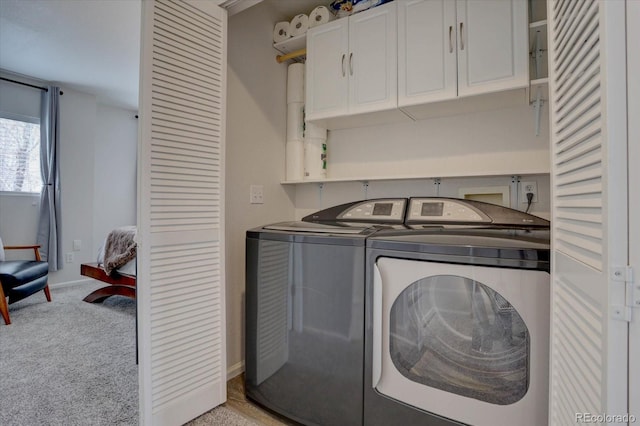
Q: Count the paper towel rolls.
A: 8